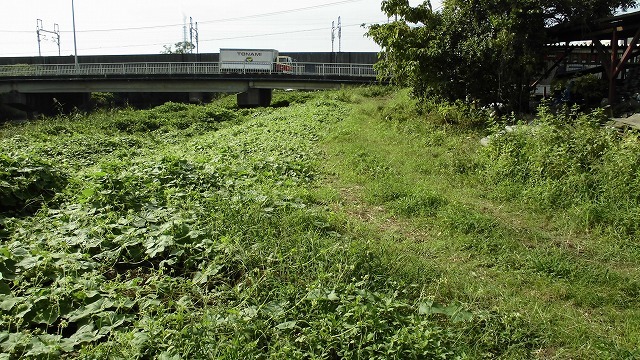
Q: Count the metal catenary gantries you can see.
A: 3